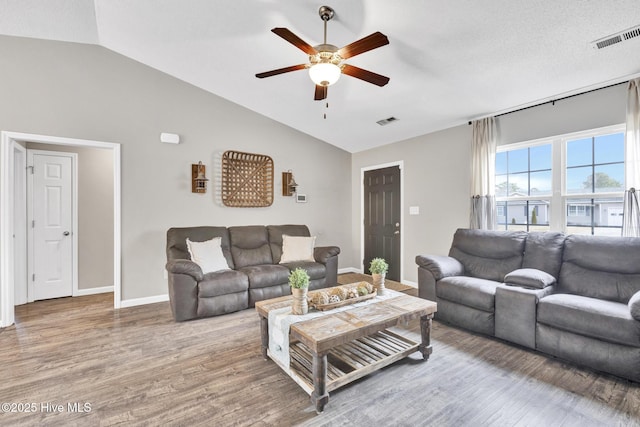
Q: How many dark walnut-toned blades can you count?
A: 5